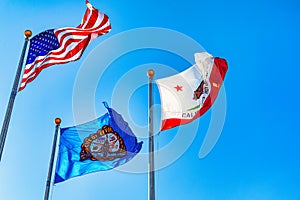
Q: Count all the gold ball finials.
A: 3